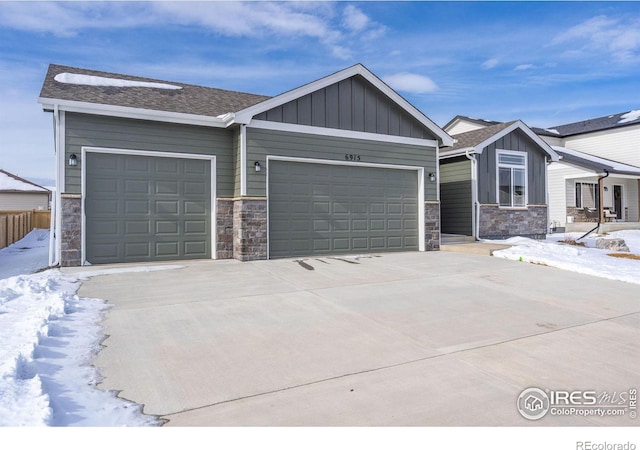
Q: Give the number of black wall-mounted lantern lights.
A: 3